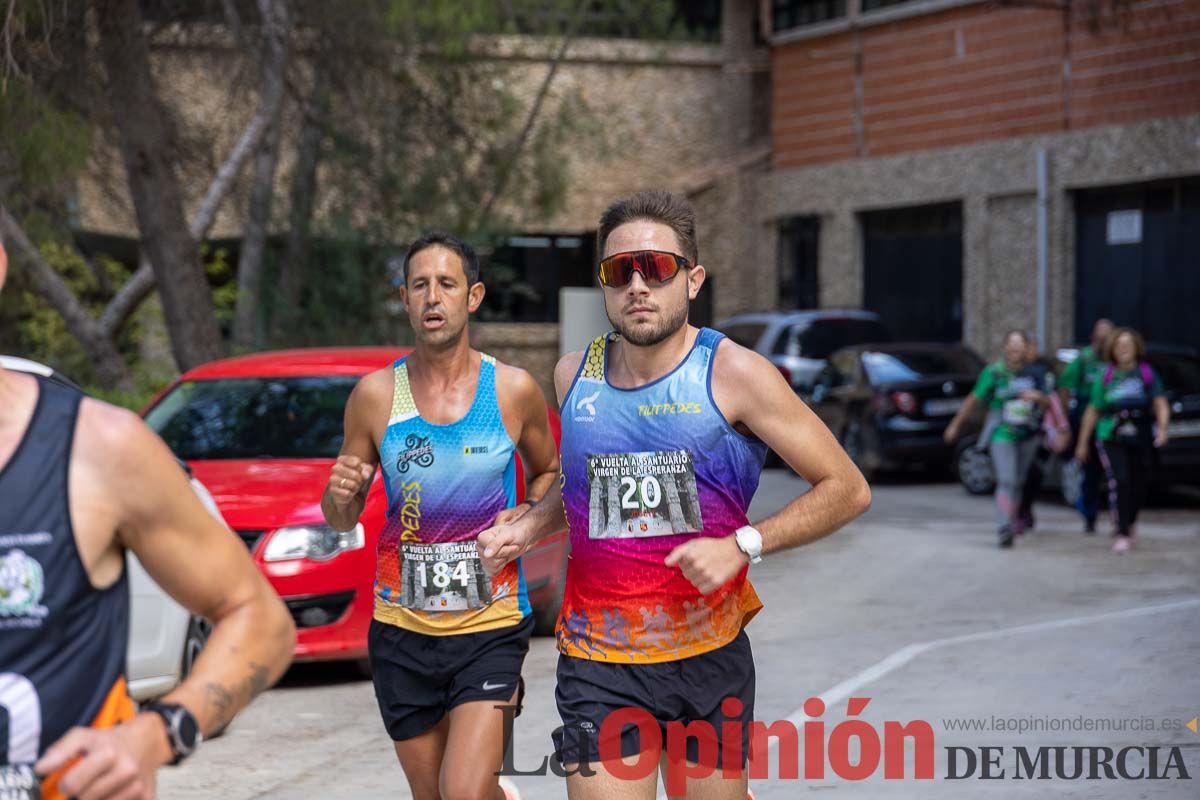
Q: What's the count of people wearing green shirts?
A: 3